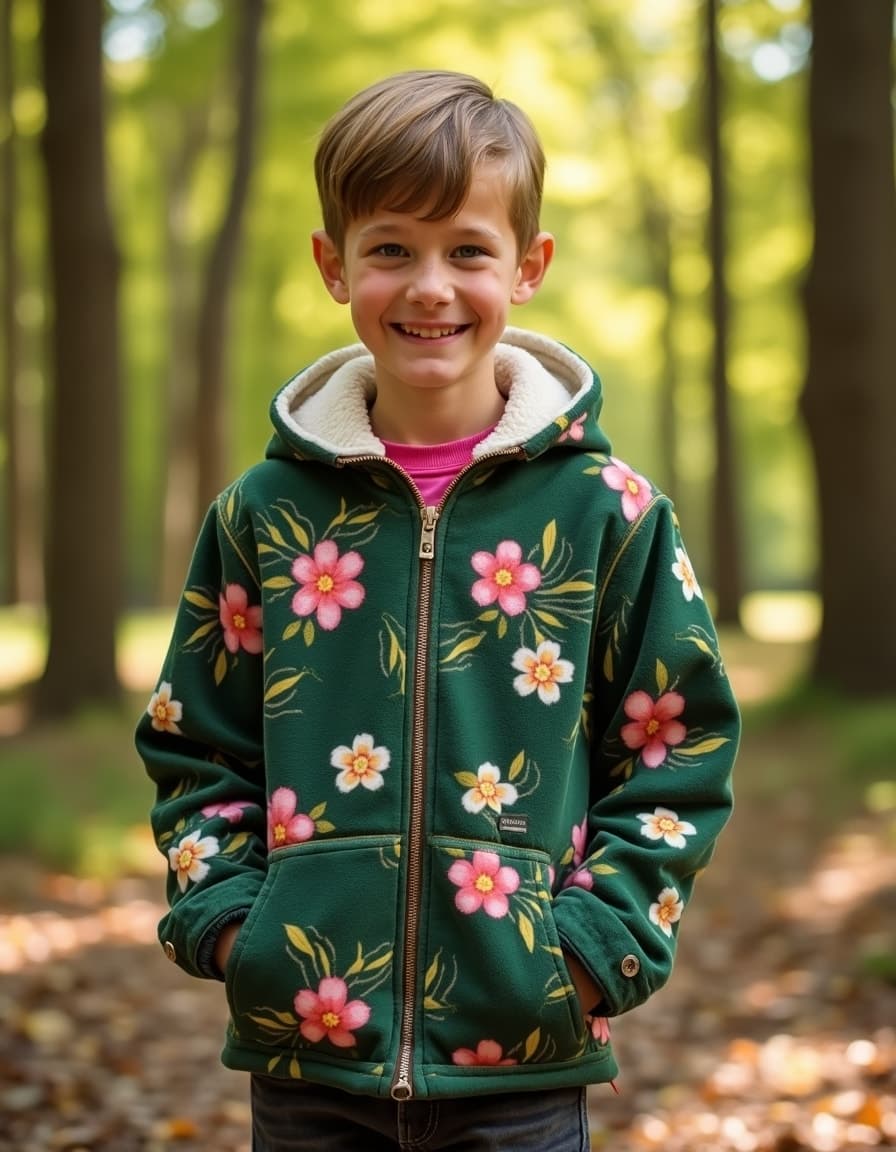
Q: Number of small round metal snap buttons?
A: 2